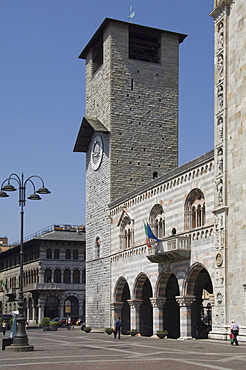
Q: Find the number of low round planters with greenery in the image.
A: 4